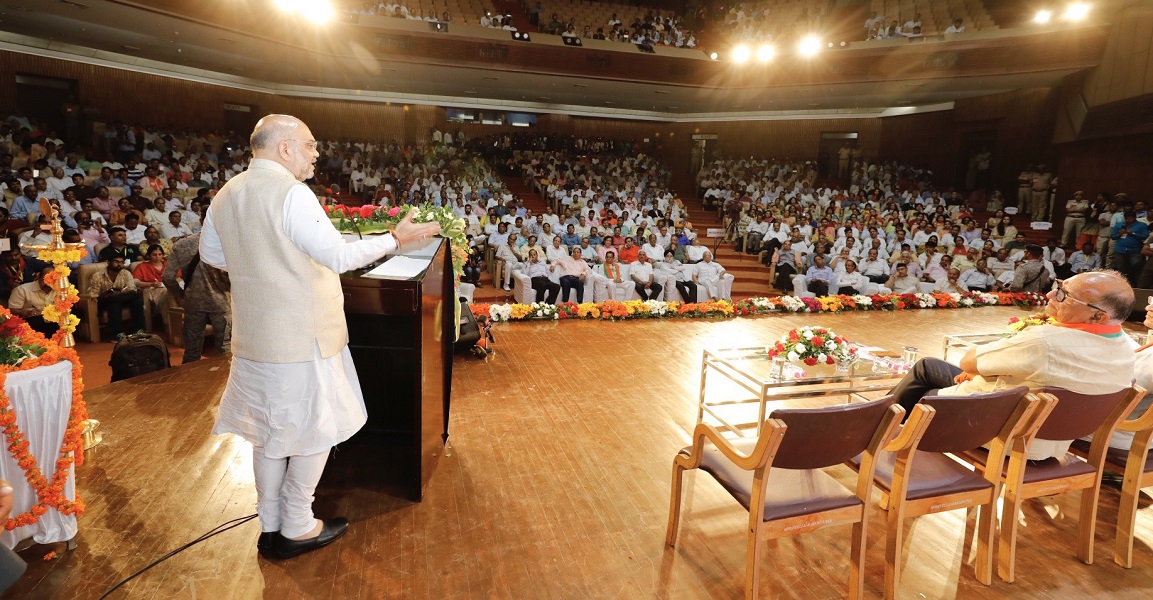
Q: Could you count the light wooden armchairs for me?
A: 4